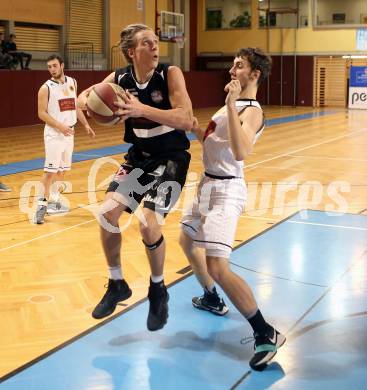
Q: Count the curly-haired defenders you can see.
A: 1